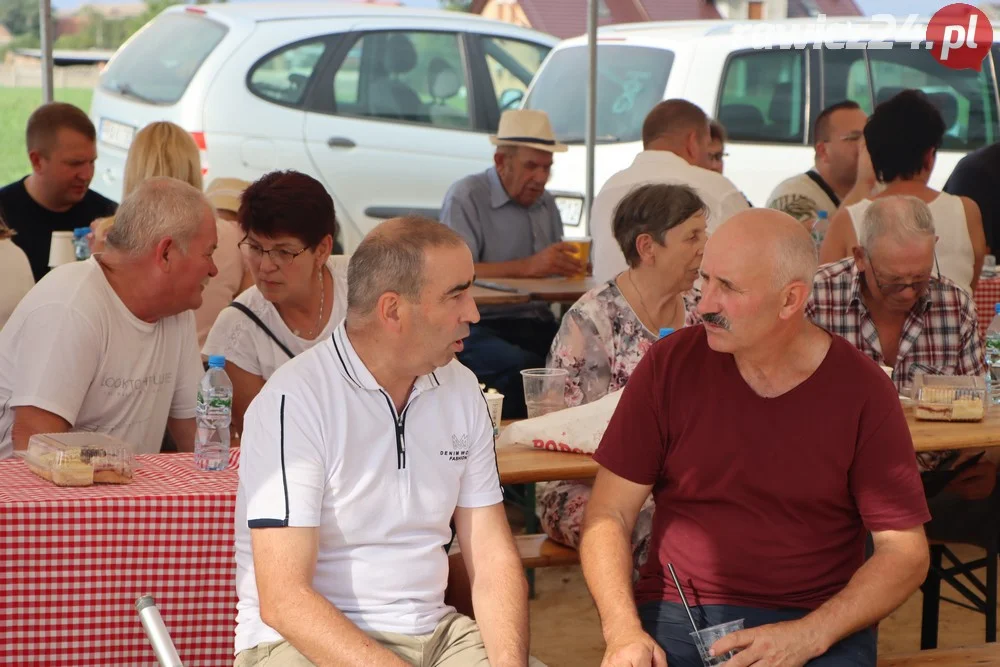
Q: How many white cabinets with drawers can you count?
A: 0